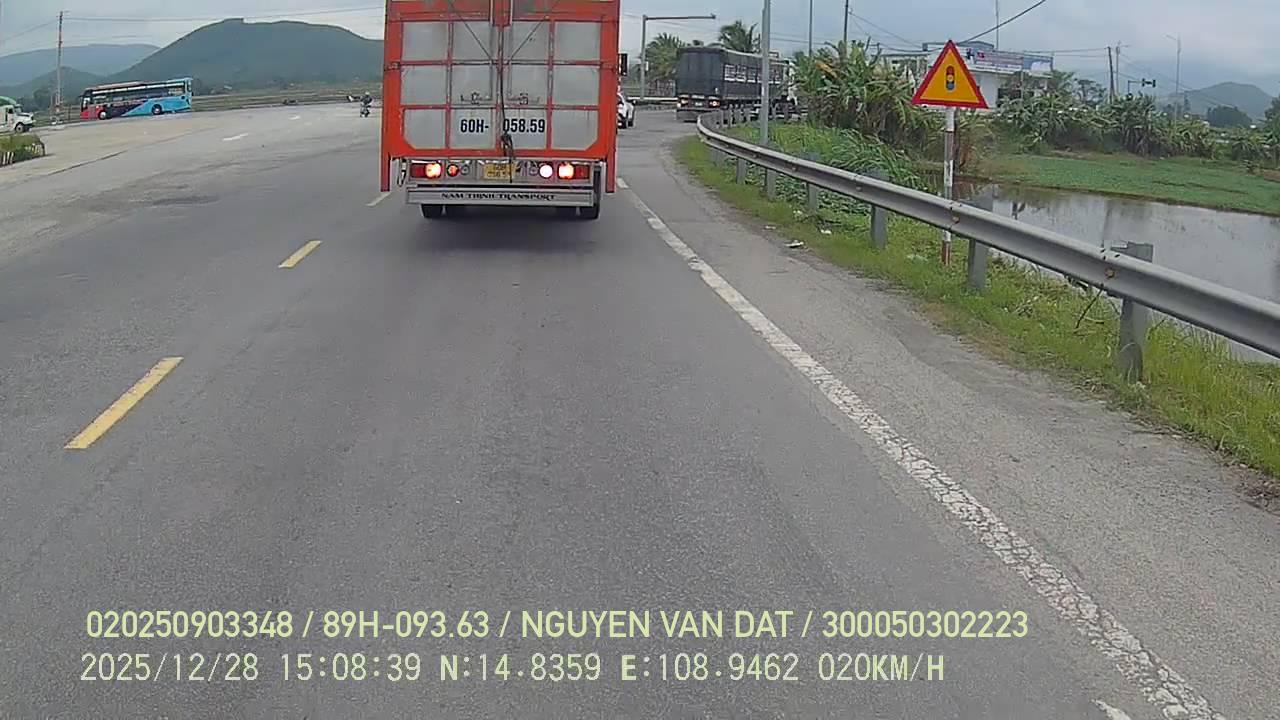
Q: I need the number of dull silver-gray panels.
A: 12